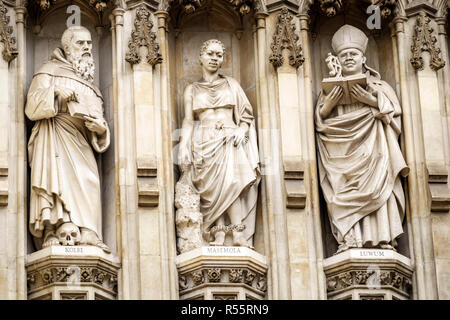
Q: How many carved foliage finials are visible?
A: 4